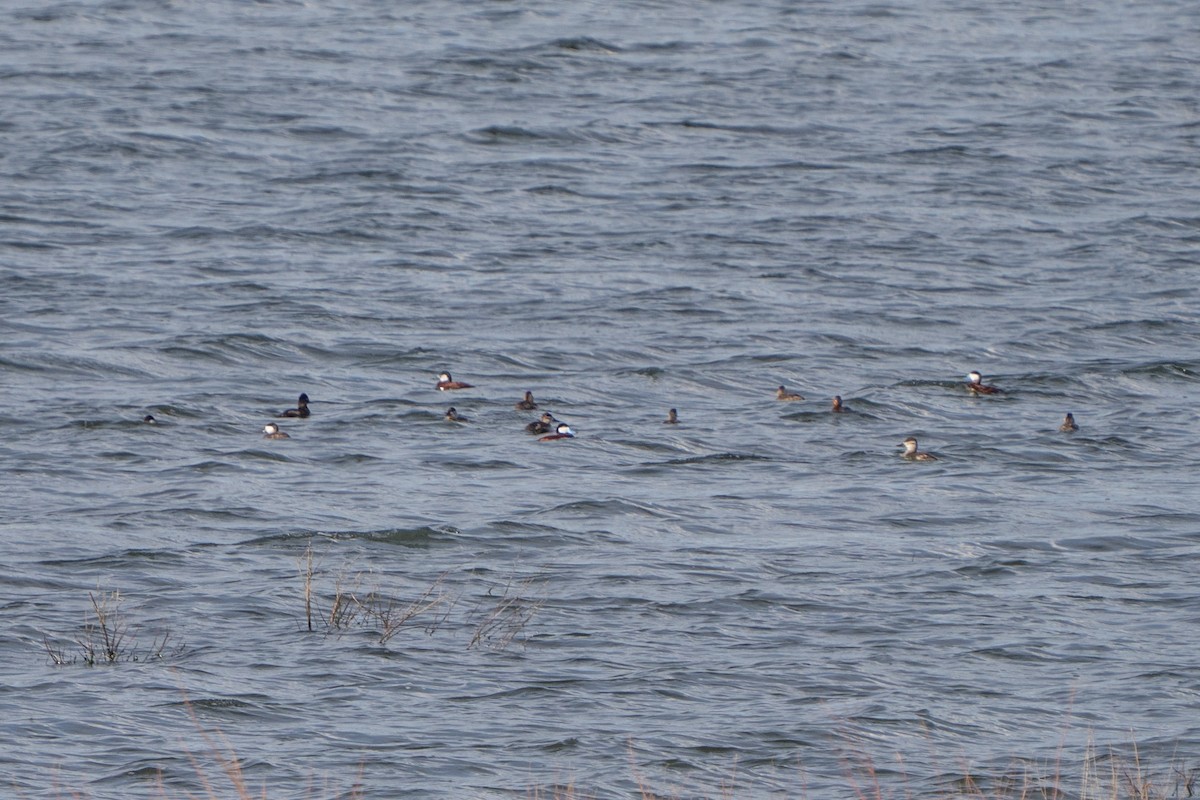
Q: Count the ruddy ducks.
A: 14